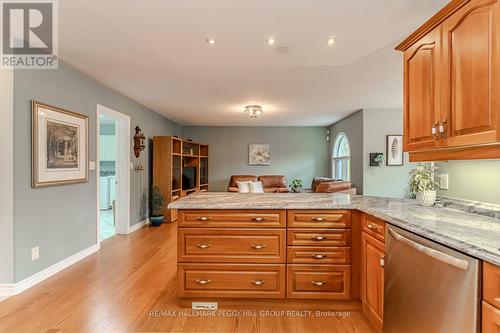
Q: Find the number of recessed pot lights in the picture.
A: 3